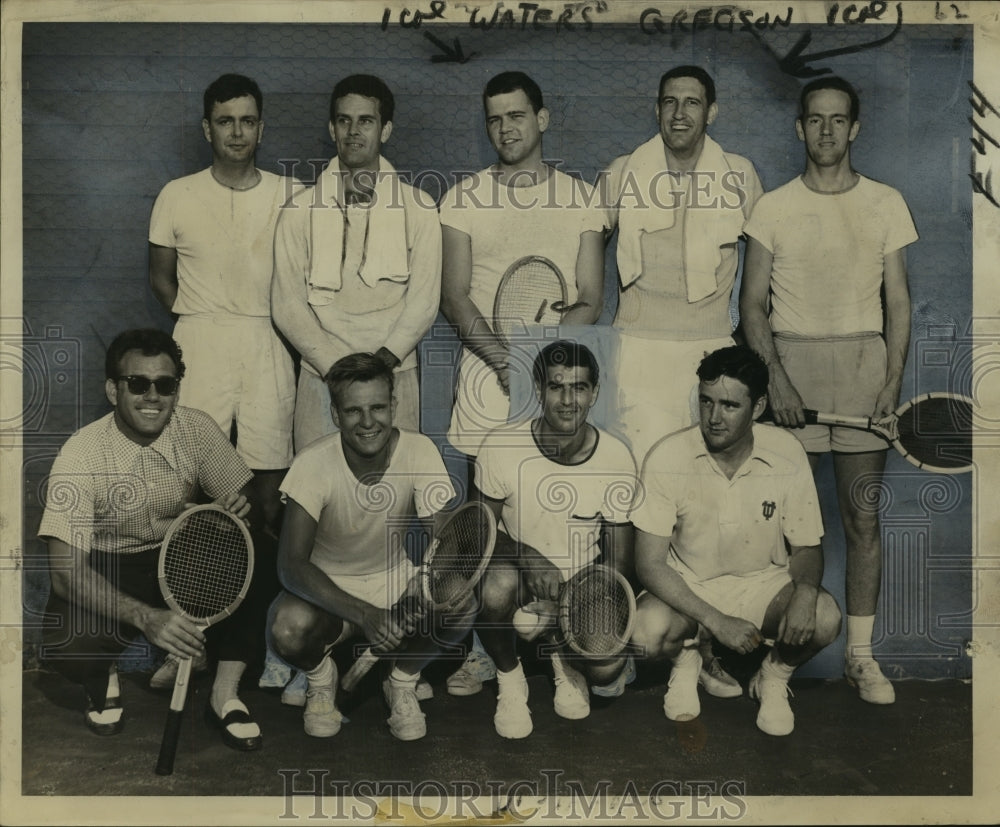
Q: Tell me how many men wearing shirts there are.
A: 9